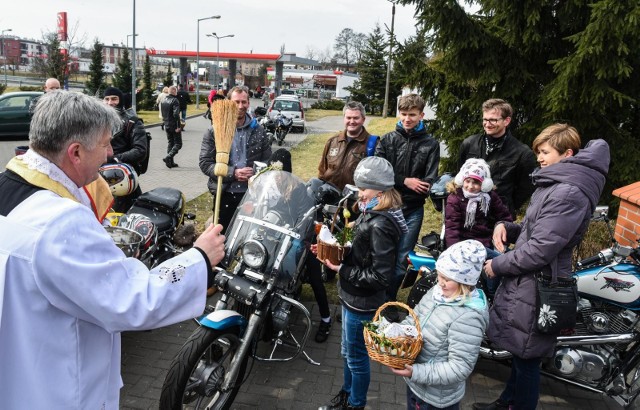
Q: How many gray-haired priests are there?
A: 1